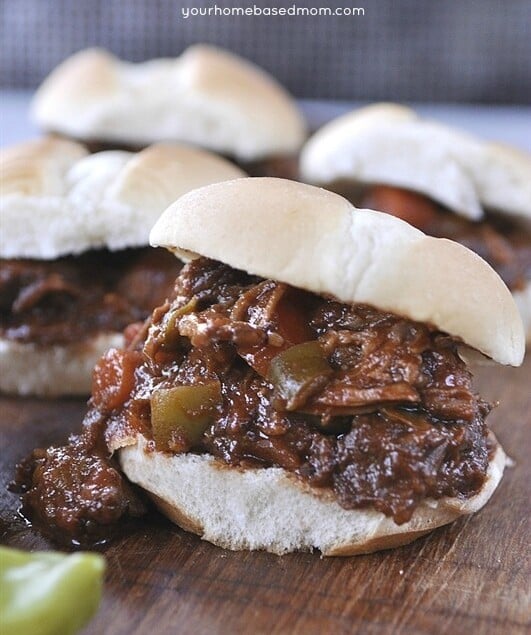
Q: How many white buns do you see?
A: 4